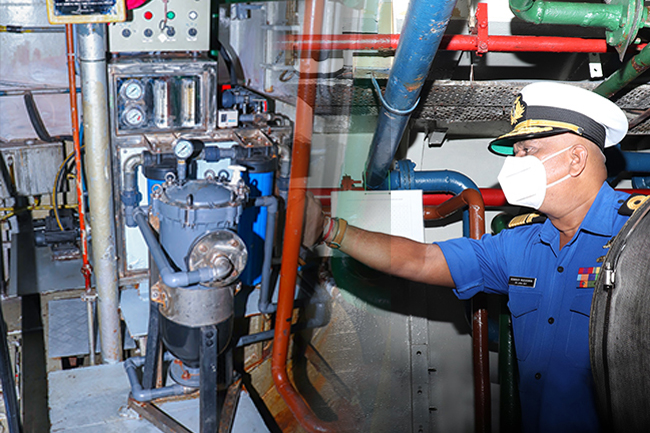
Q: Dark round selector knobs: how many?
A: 4